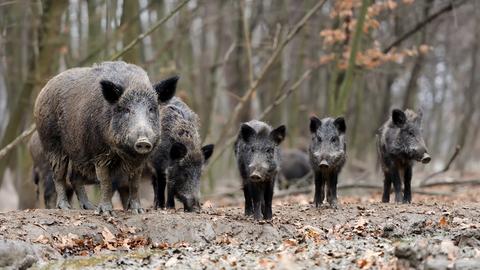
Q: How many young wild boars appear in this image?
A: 3